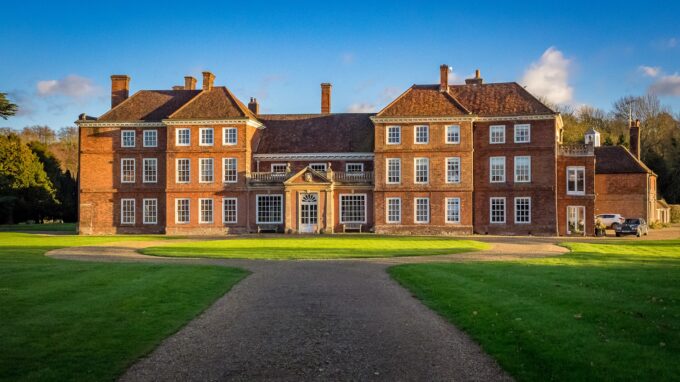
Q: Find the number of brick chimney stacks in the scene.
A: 8